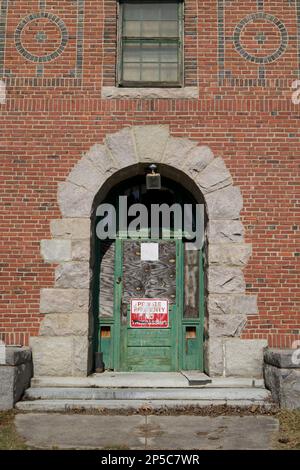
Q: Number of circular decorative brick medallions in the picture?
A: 2